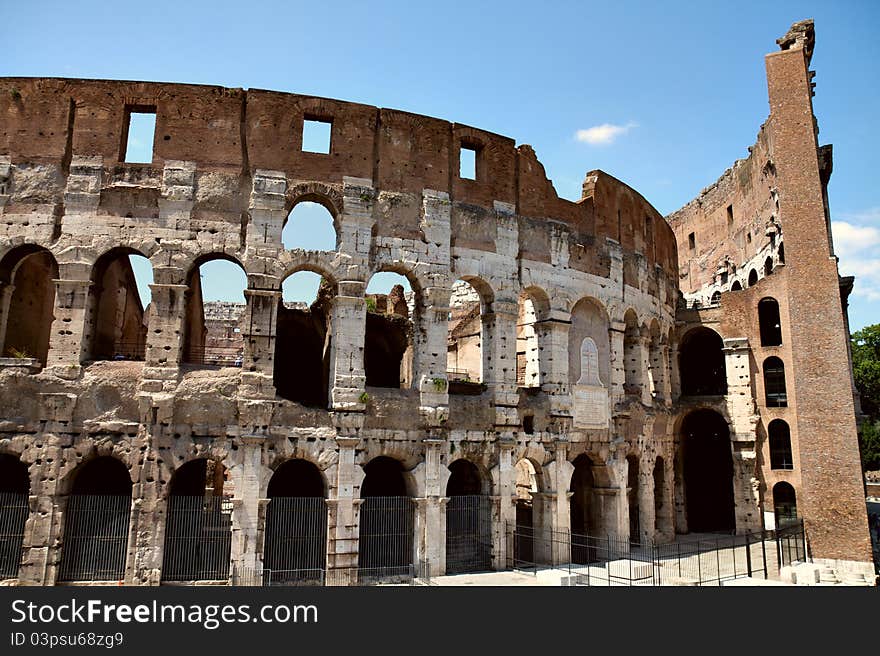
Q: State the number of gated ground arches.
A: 6